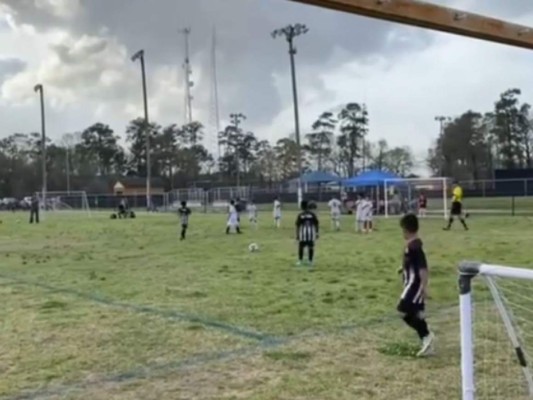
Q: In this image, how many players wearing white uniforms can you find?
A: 6